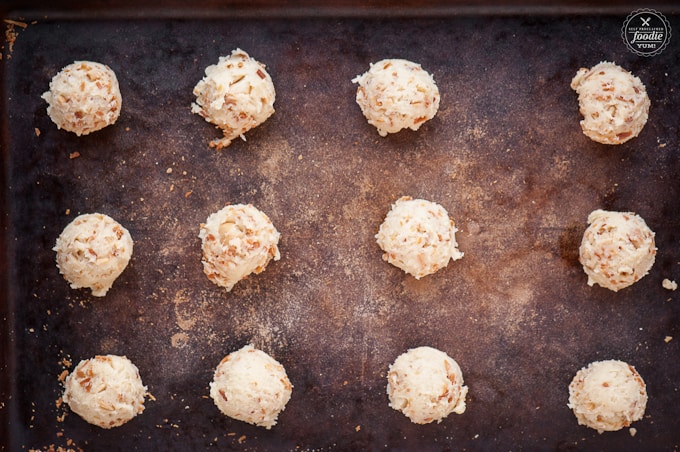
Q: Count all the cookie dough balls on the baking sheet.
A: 12